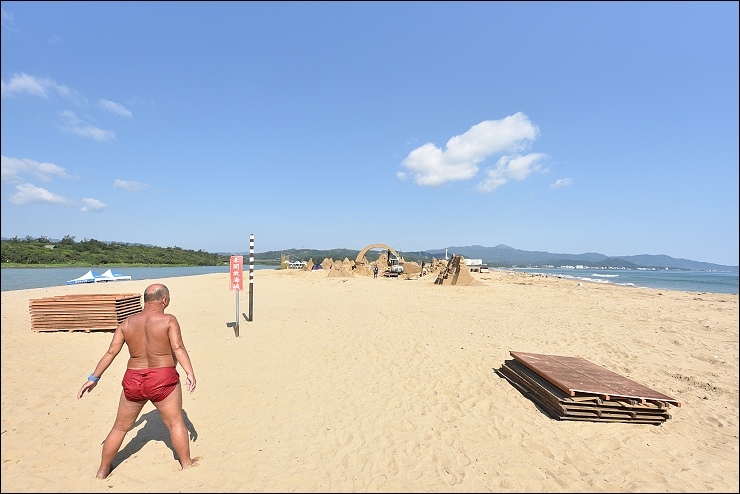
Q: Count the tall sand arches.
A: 1